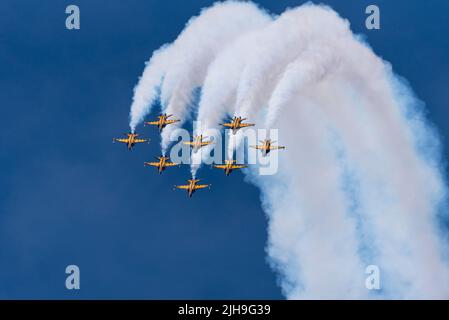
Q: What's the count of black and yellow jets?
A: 8